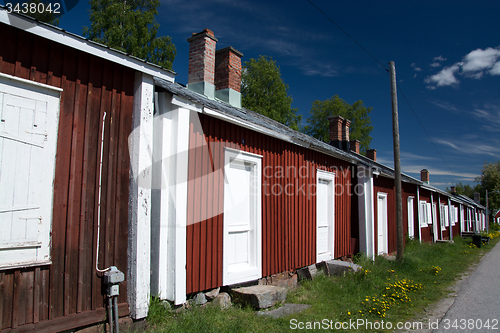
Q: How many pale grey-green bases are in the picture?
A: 2